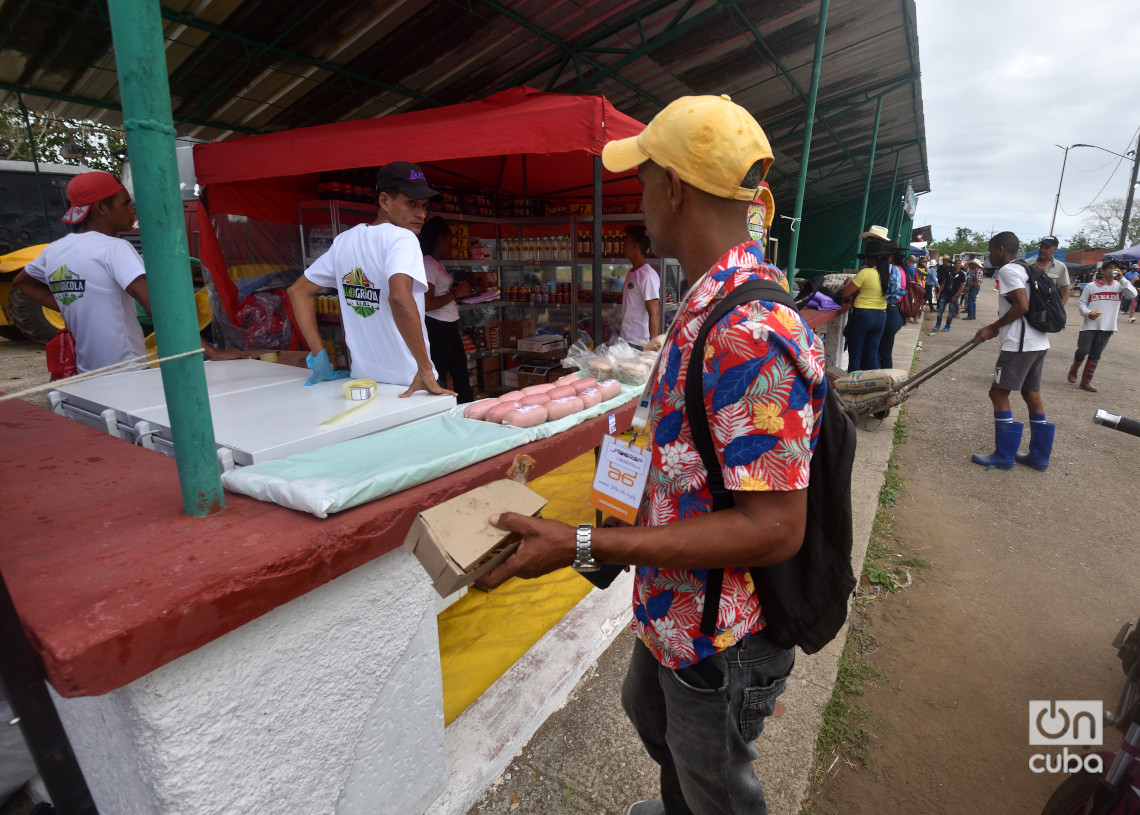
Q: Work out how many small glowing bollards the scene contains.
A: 0